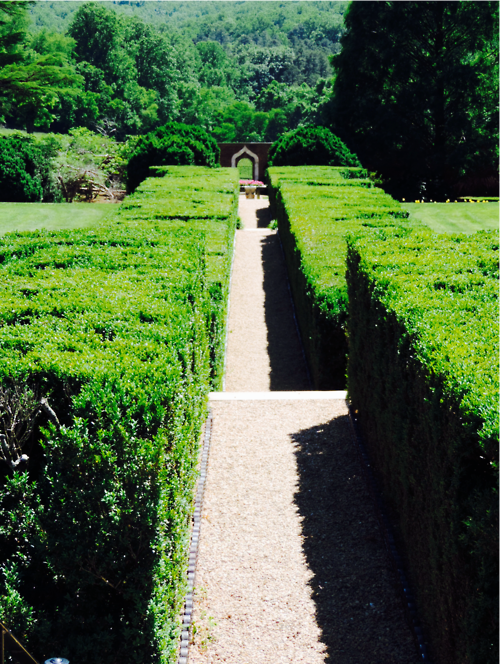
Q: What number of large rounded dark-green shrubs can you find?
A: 2